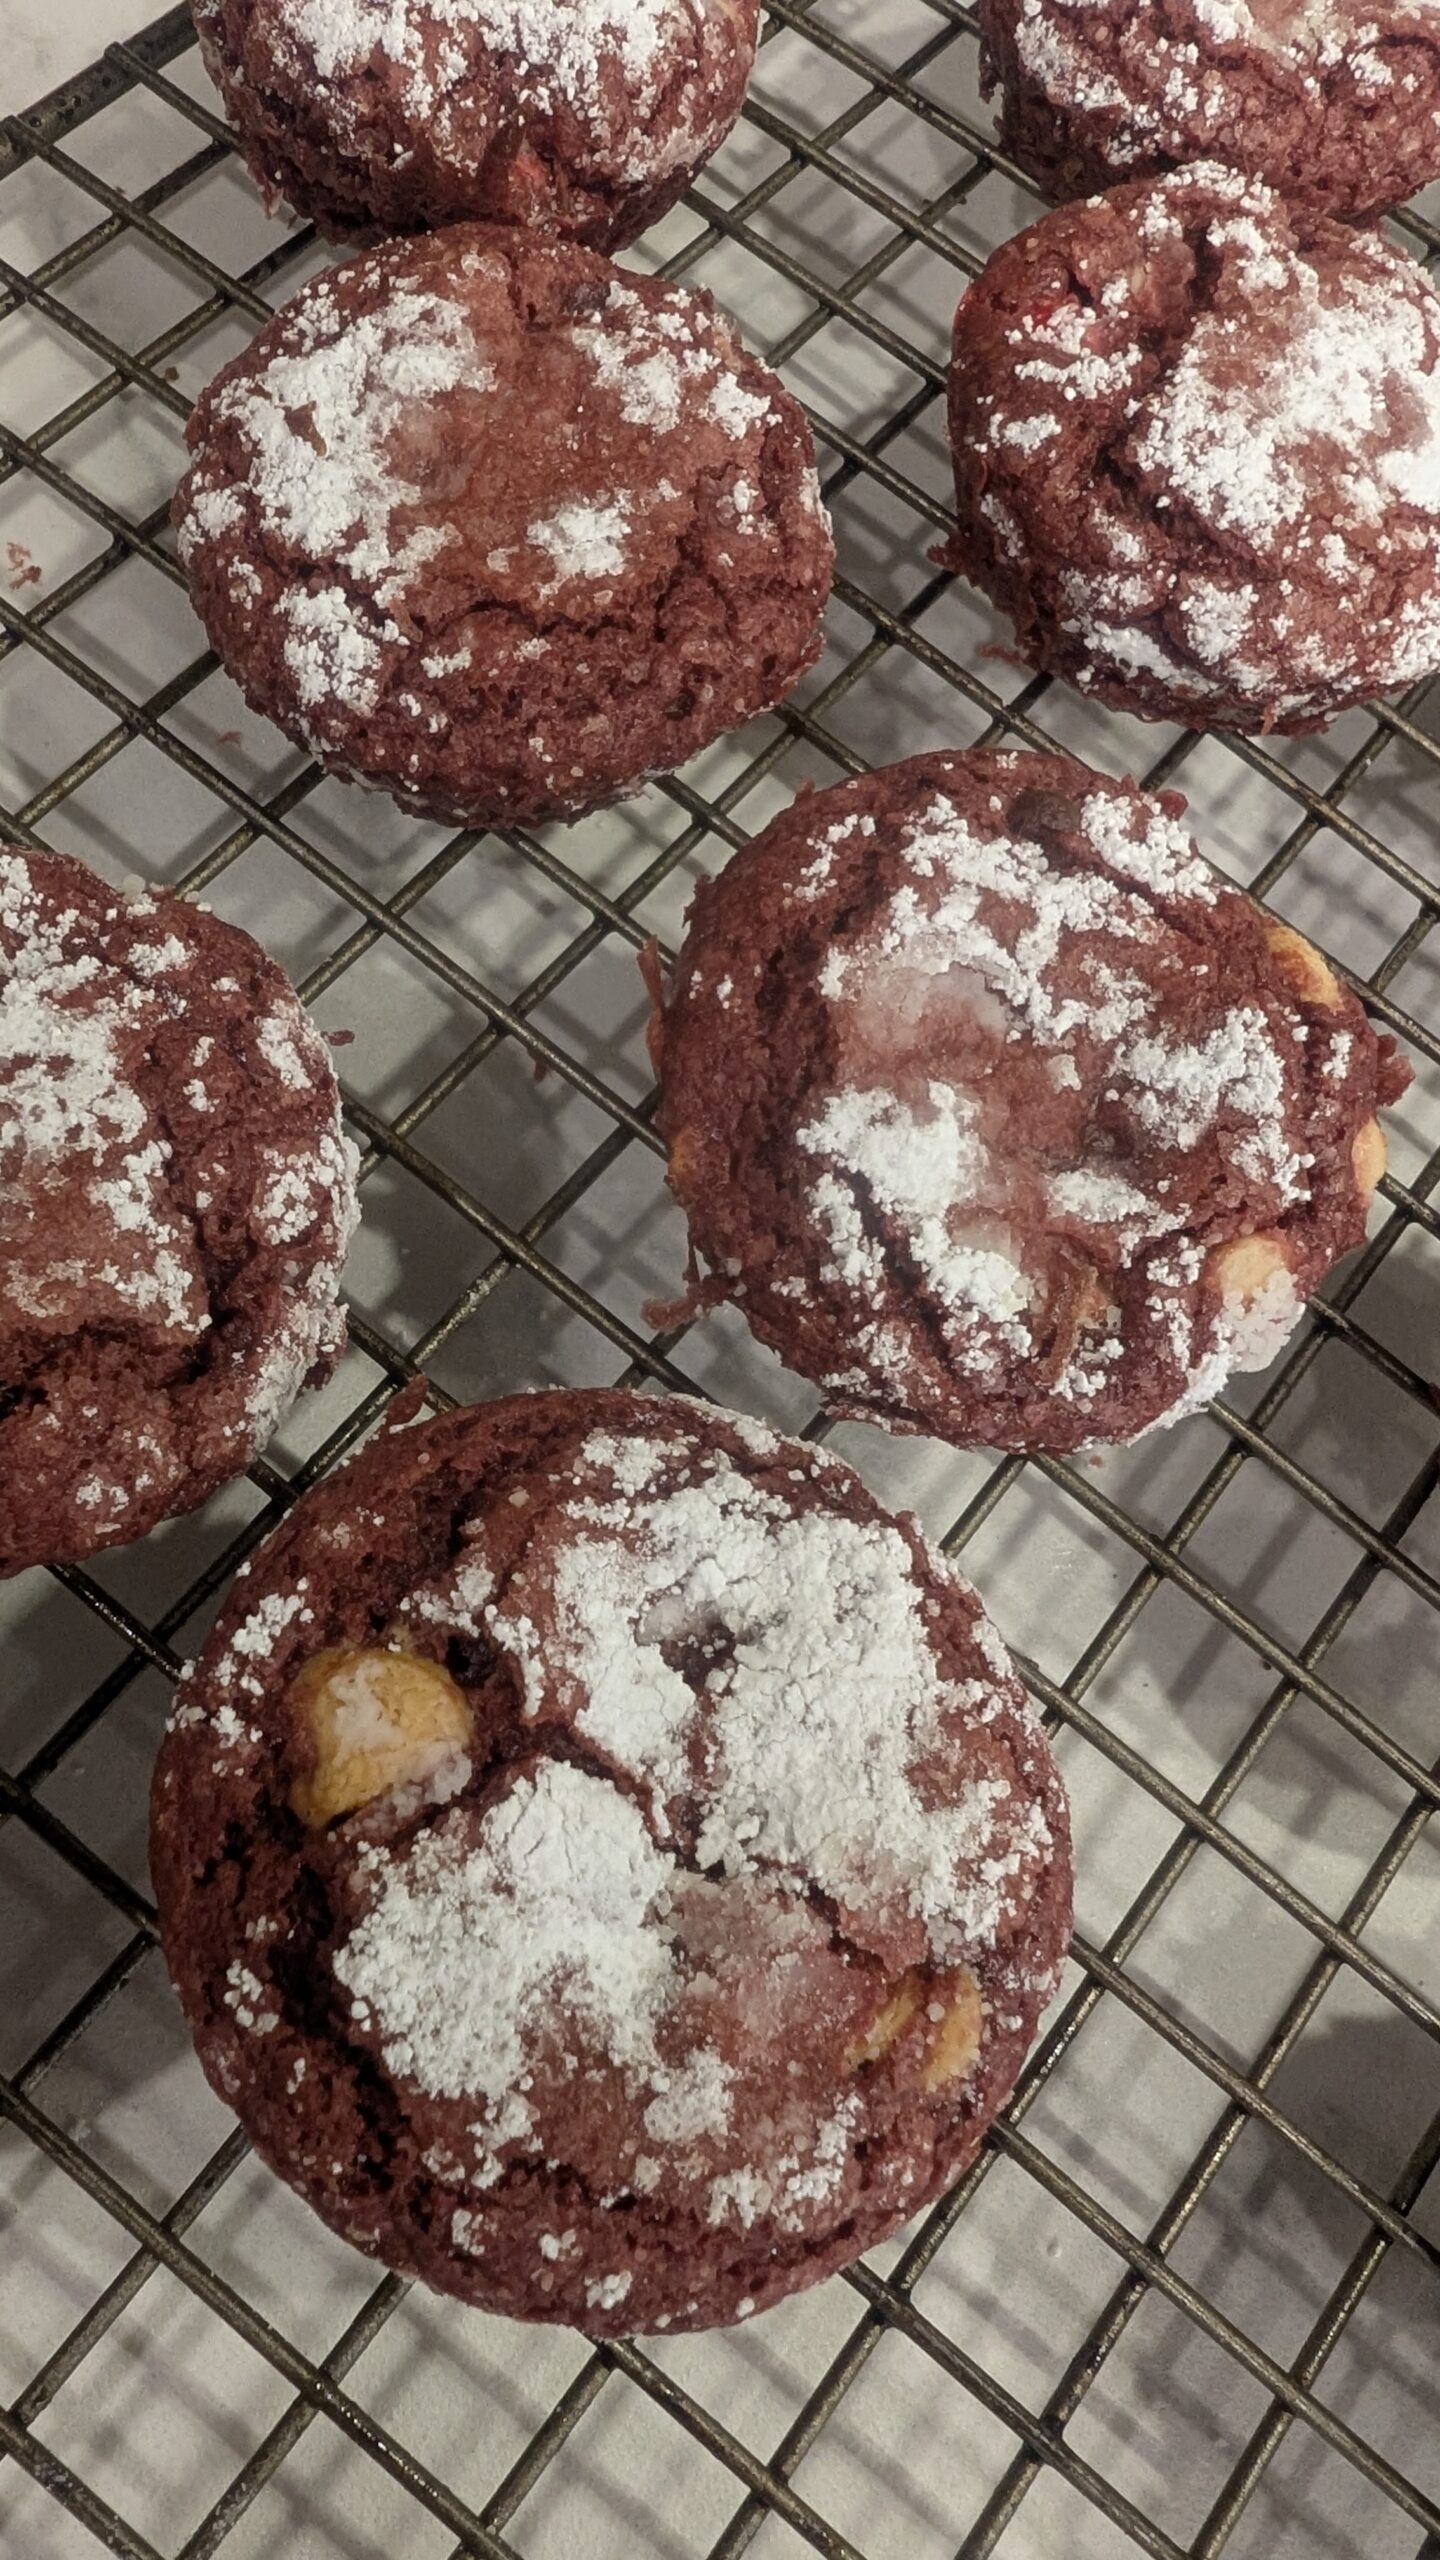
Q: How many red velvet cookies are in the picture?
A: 7